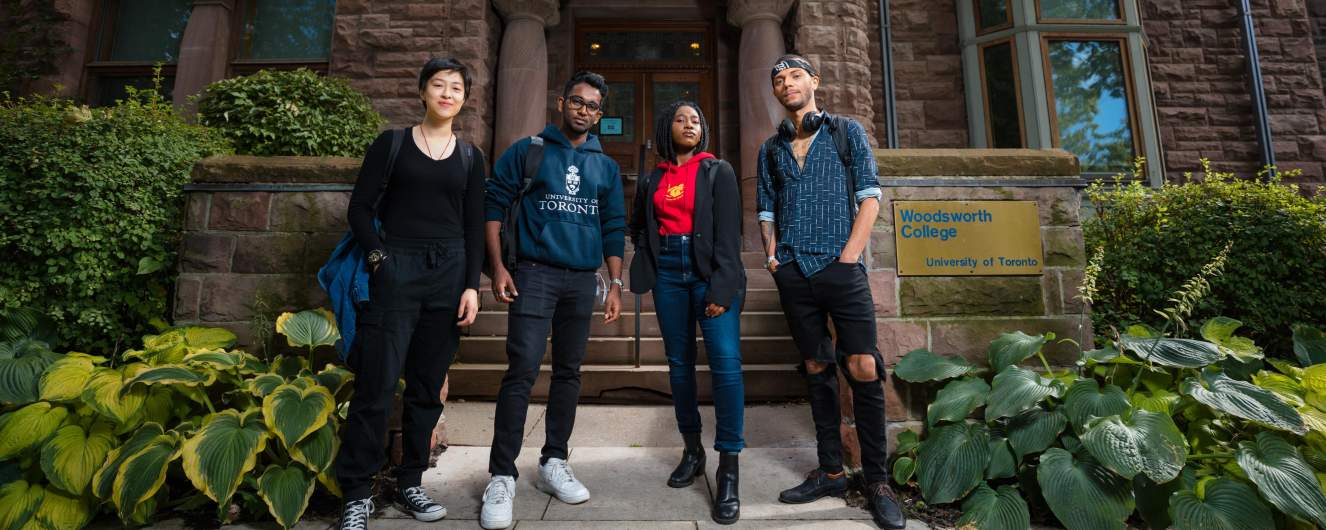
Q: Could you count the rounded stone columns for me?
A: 2